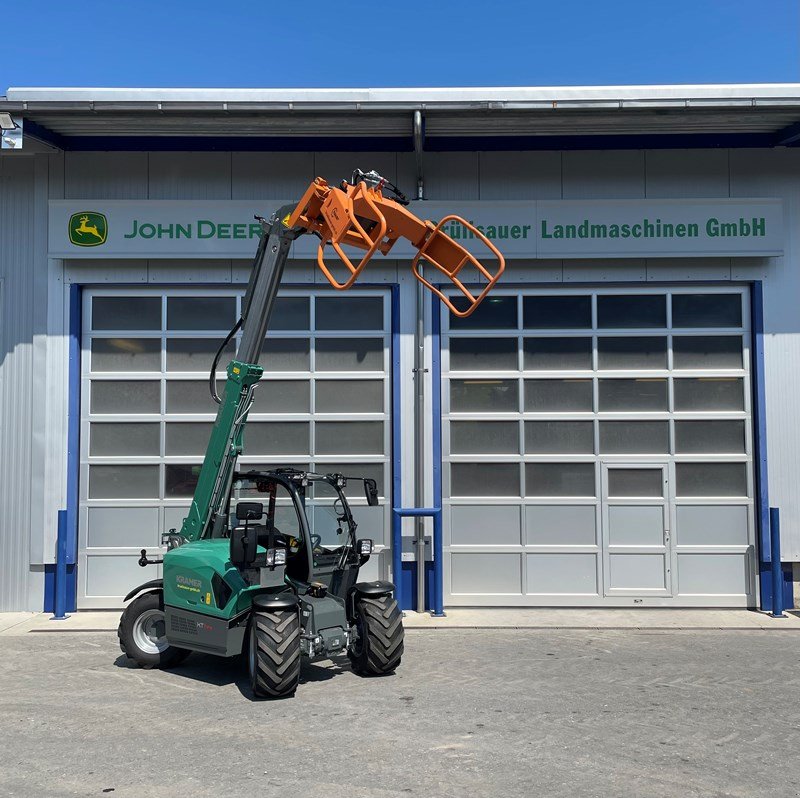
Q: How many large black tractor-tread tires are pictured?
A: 3